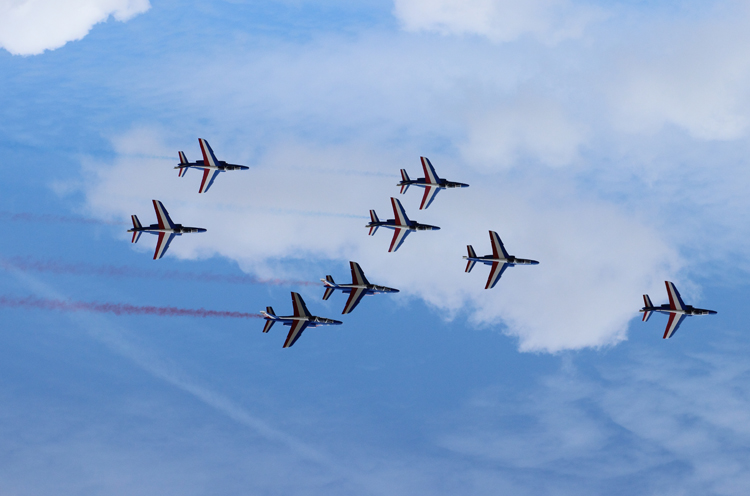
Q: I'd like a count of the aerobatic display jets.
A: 8